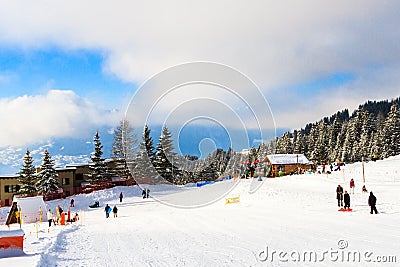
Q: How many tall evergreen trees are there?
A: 6